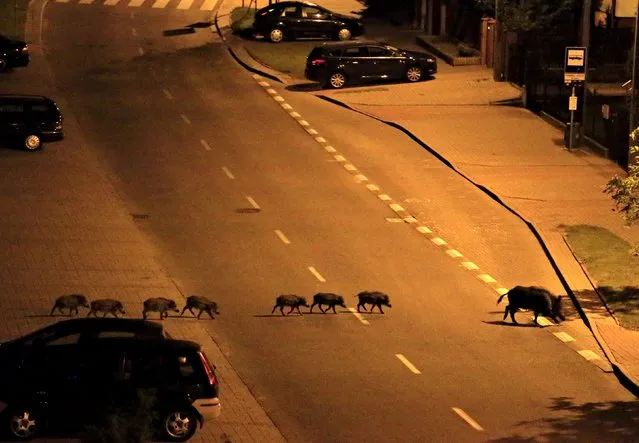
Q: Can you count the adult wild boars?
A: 1